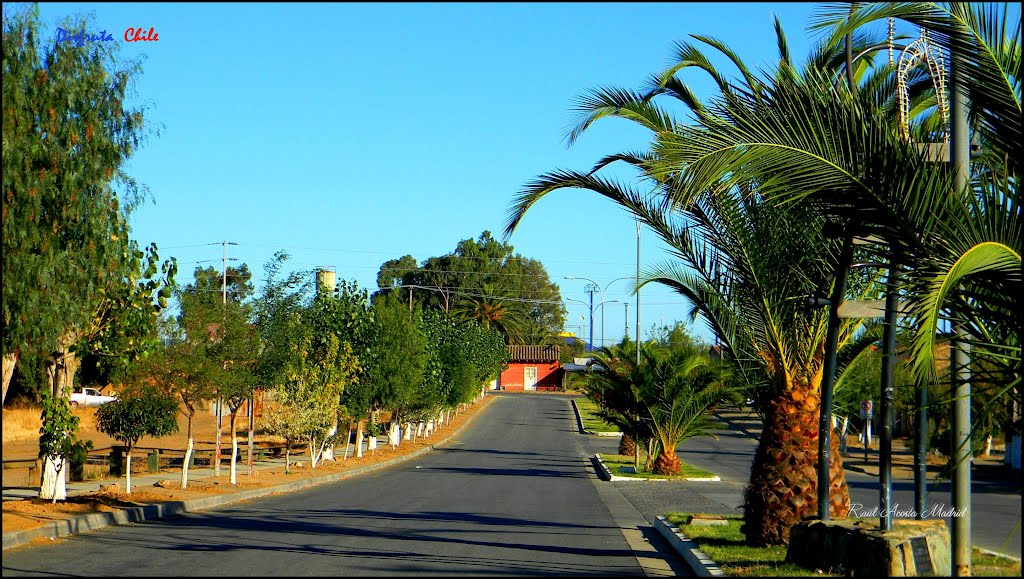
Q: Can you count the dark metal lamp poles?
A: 3